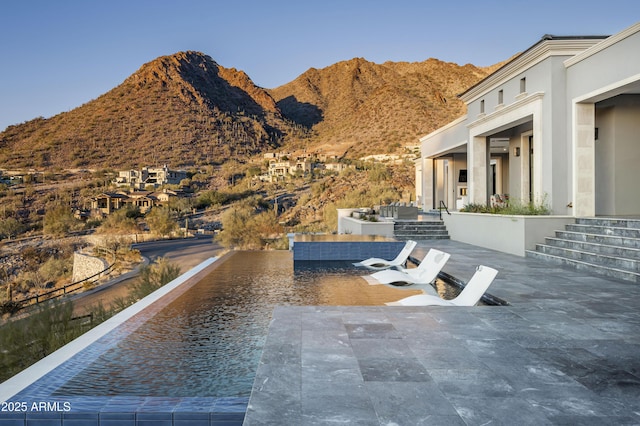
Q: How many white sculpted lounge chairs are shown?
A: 3